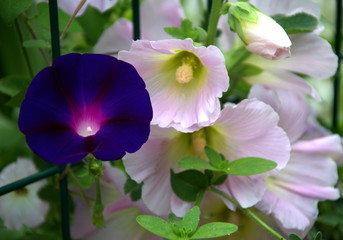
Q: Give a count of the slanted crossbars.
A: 1